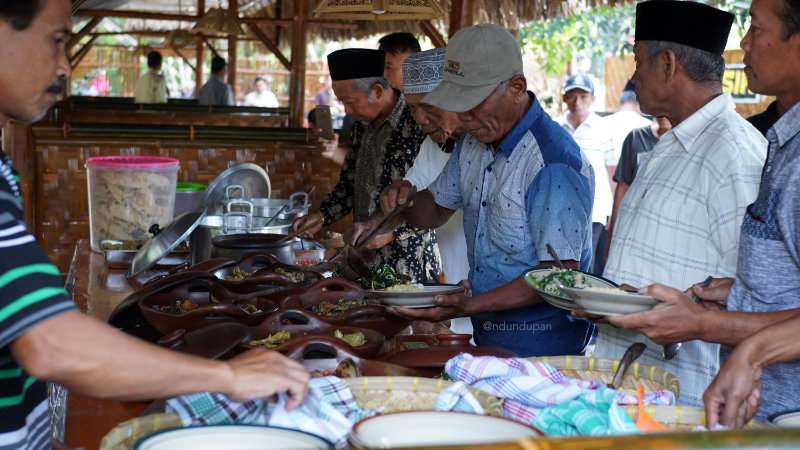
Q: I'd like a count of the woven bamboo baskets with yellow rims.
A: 4